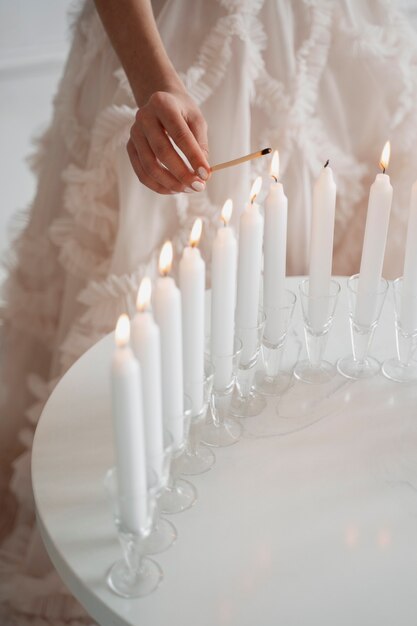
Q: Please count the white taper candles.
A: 10